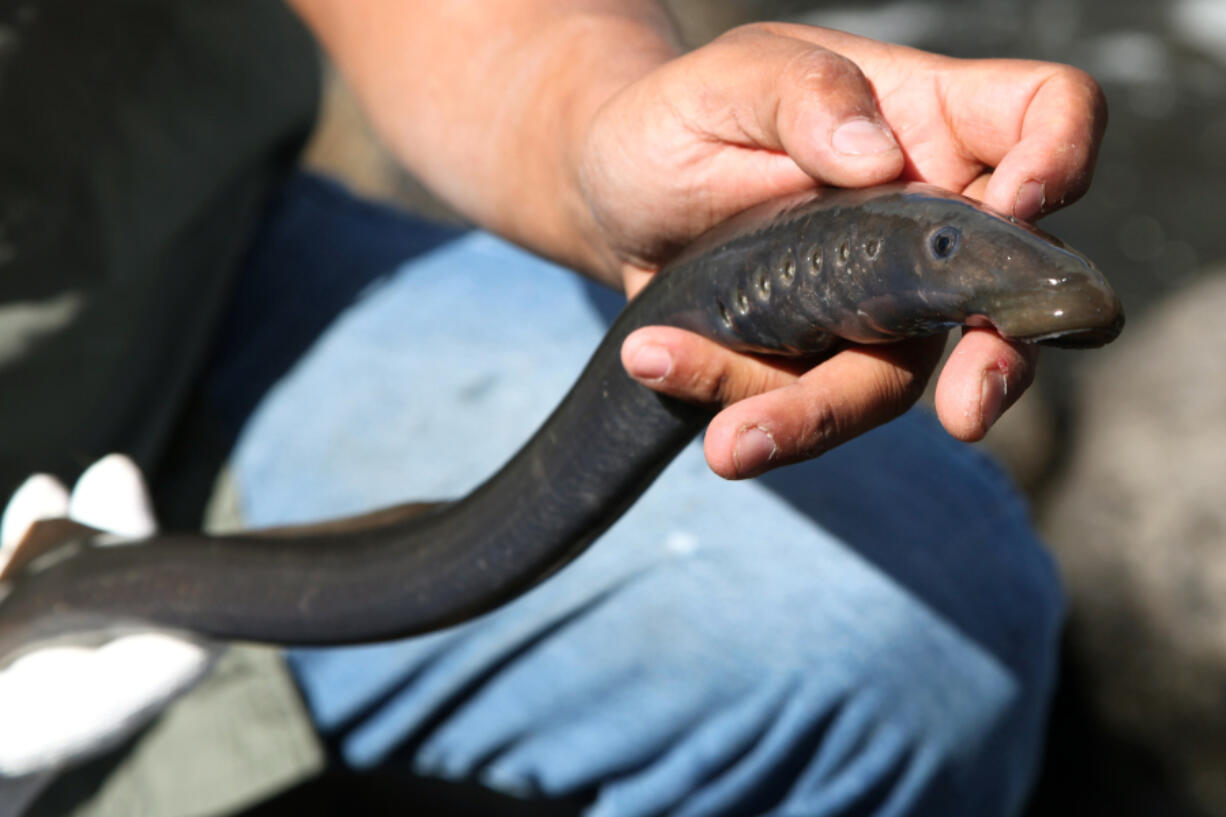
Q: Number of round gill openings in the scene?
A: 7